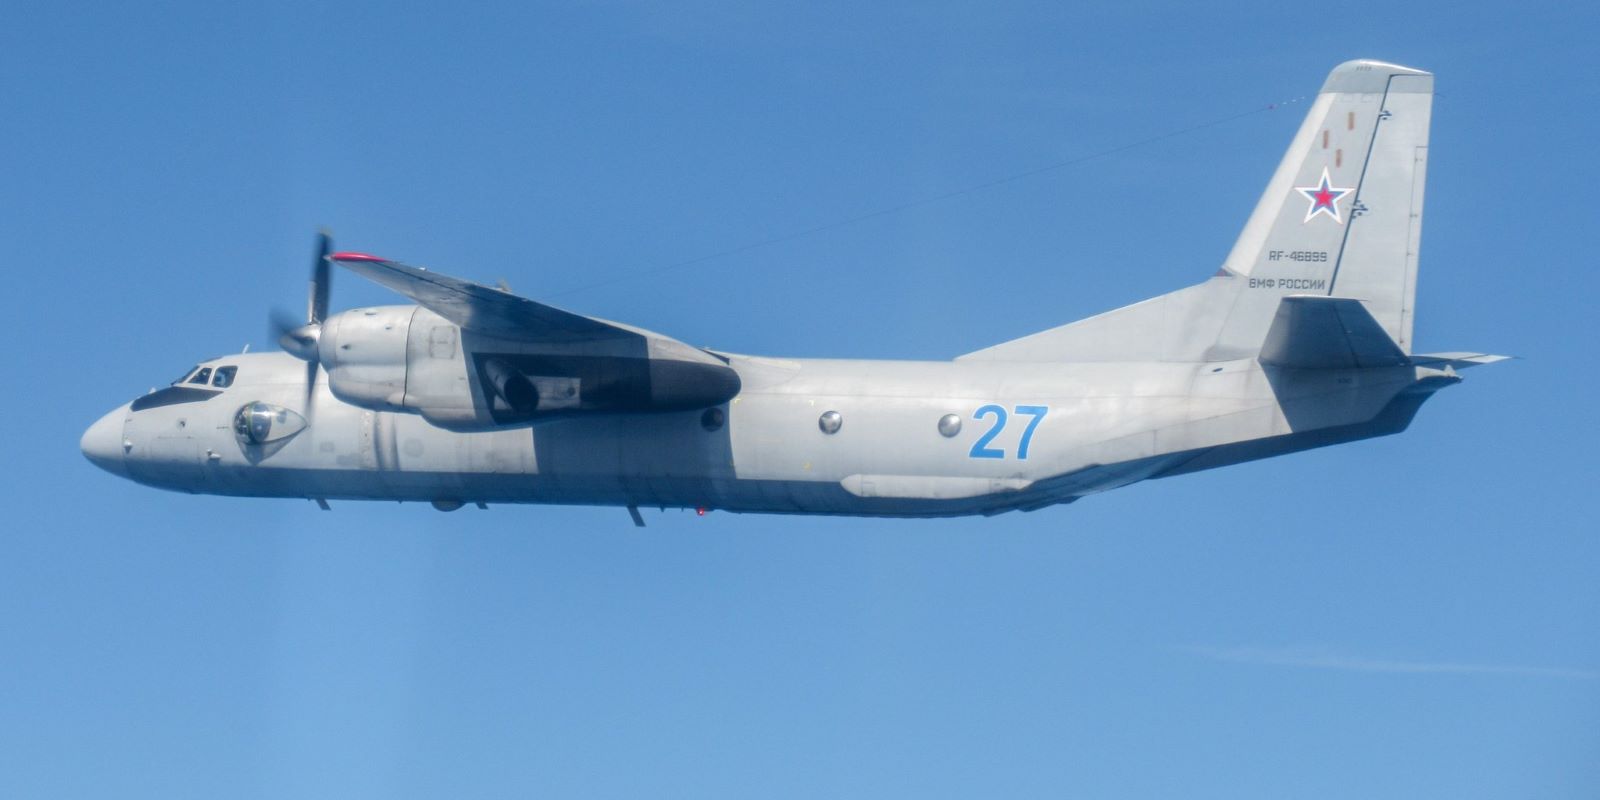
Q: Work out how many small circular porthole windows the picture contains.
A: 3